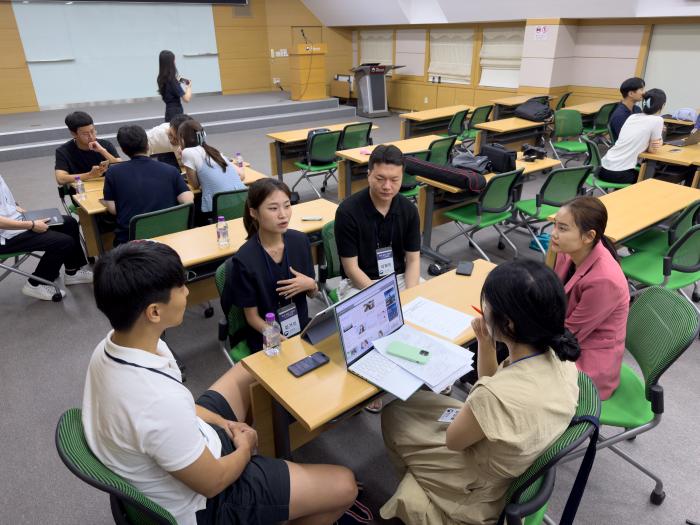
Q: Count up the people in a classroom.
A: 13